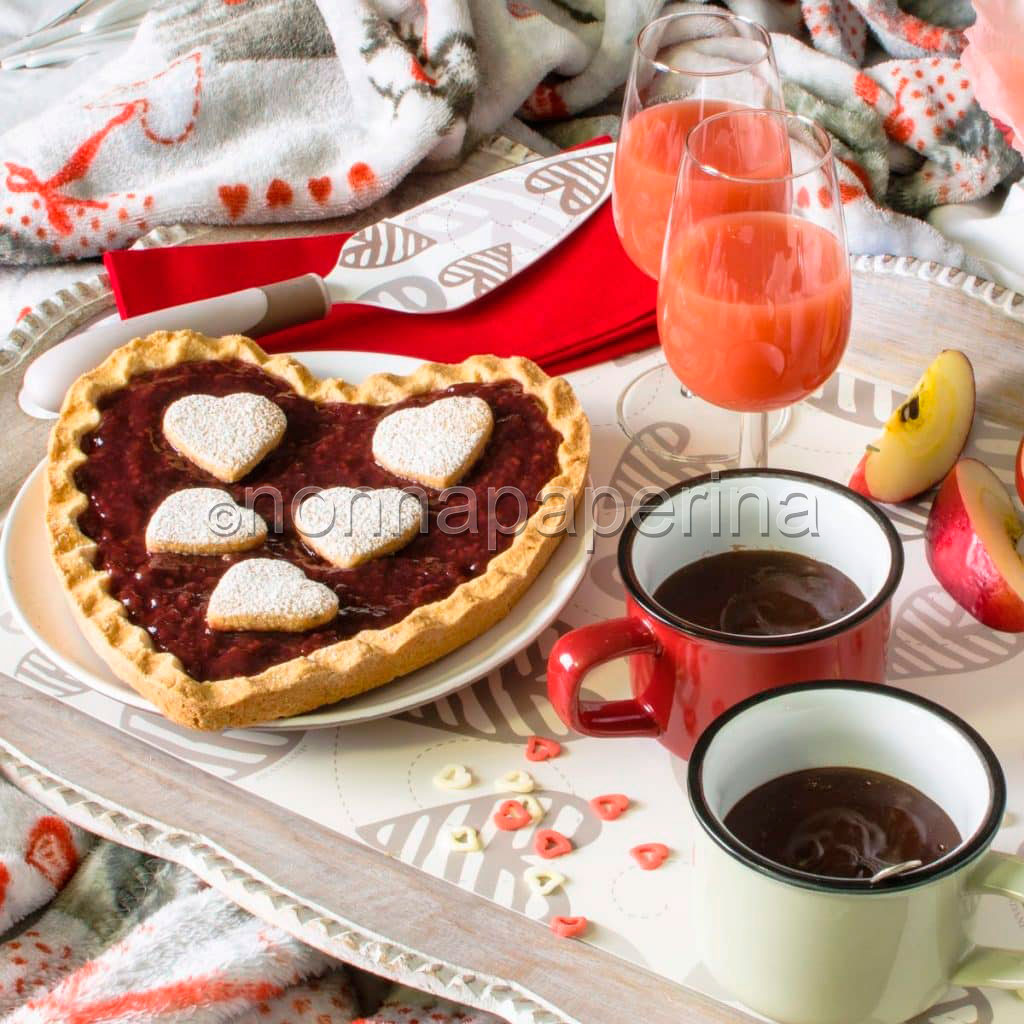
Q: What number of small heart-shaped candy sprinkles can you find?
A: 11